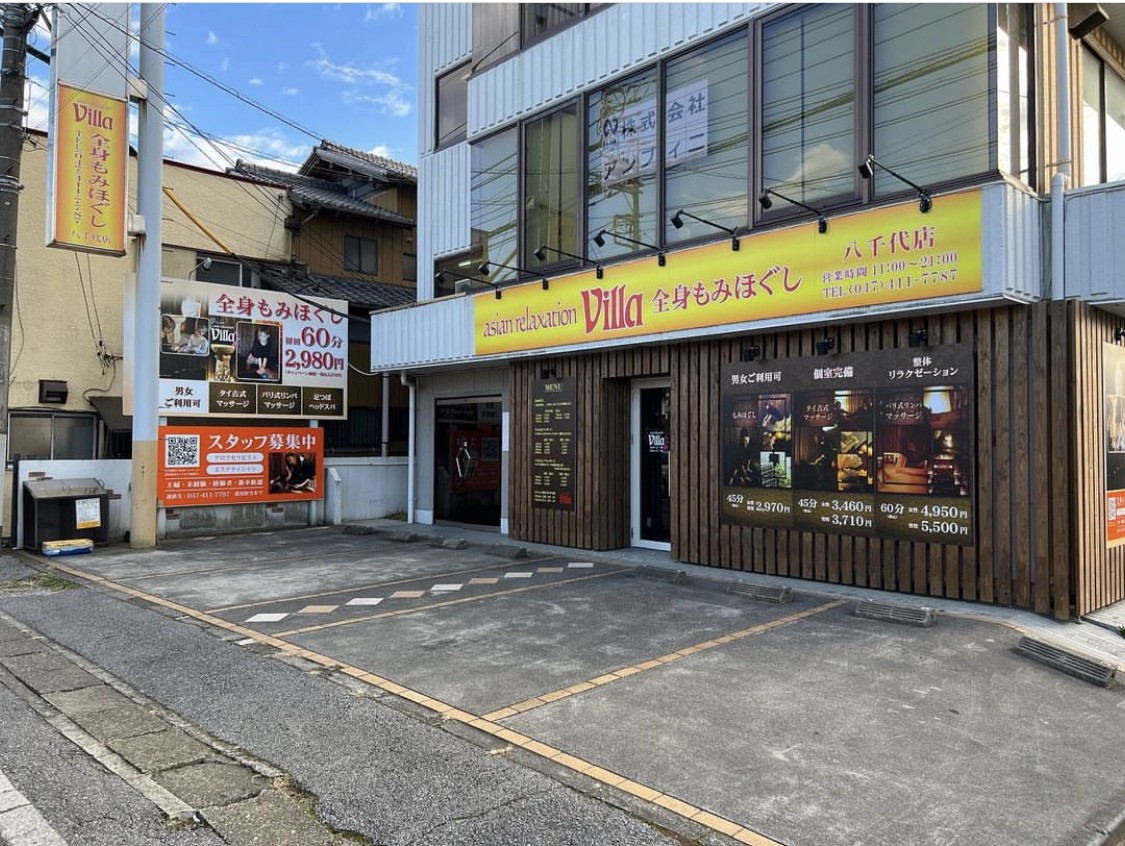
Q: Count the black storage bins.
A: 1